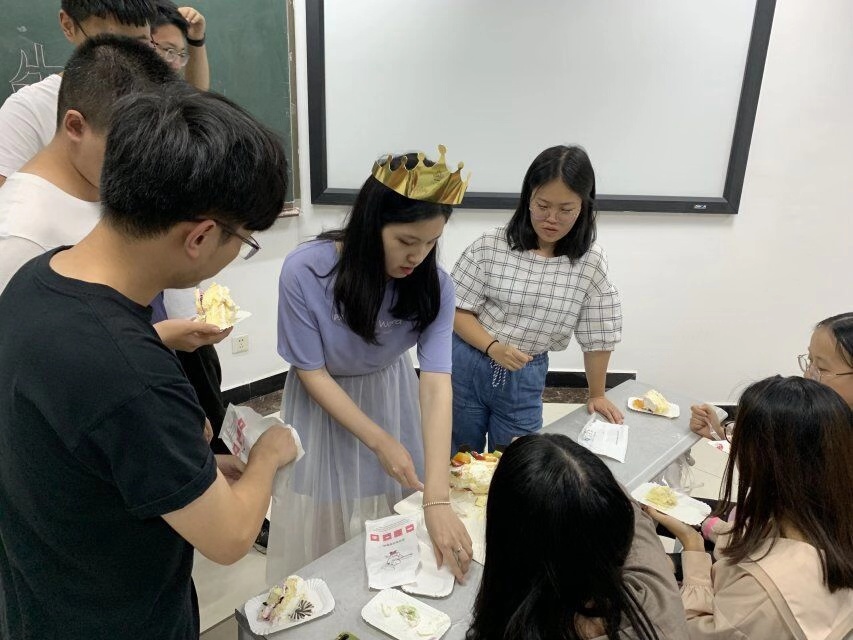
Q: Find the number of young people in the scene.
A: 9